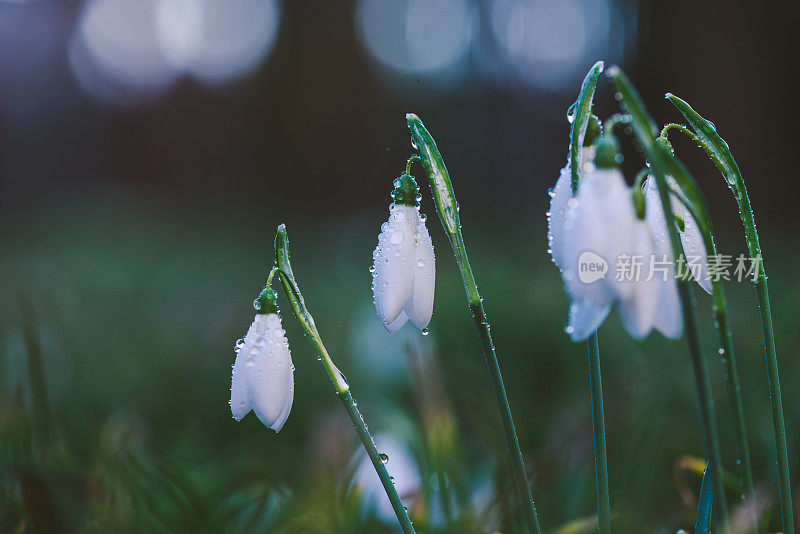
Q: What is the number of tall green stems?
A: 6